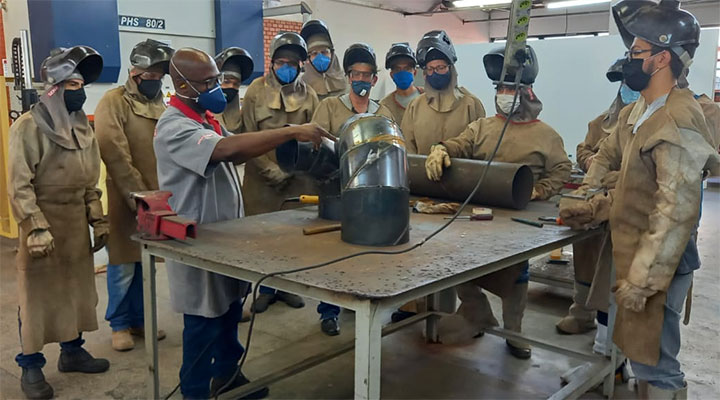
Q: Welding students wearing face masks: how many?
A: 11